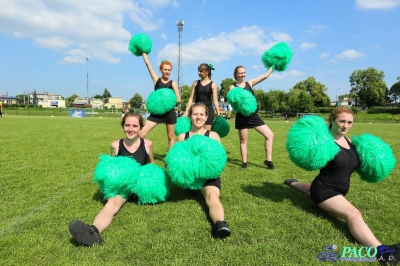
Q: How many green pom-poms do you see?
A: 12